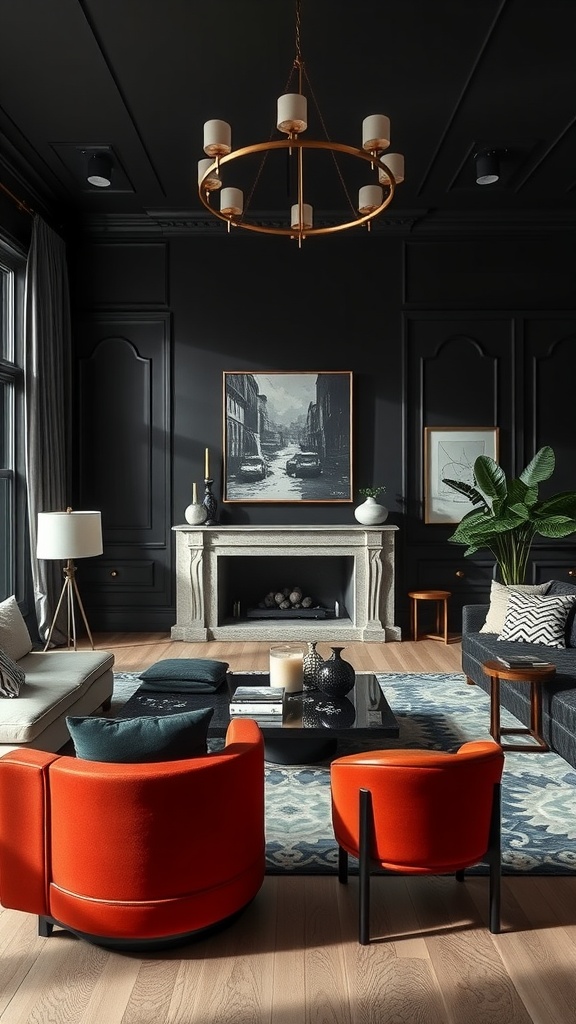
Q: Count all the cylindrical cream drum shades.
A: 9